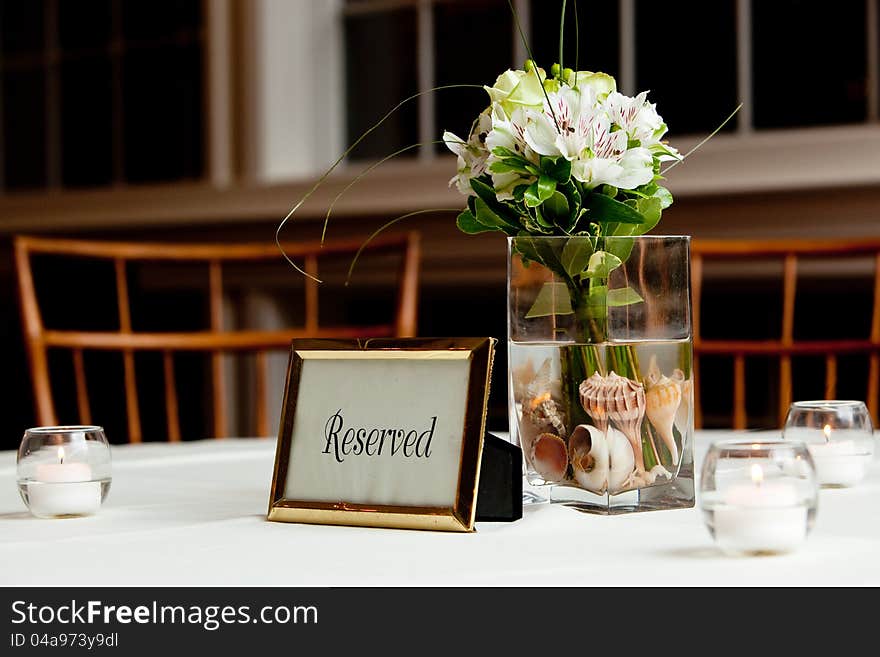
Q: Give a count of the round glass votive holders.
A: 3